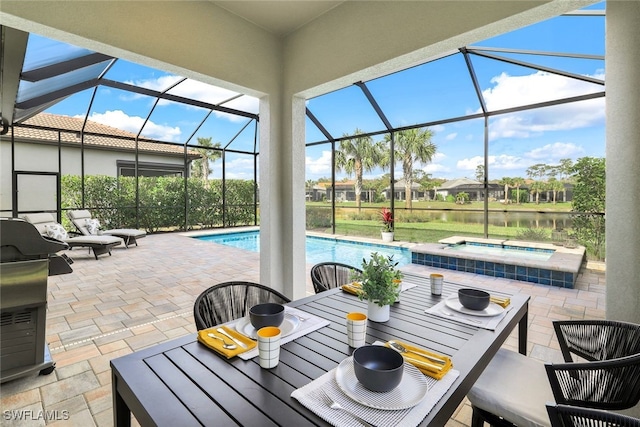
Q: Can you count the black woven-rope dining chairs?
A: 4